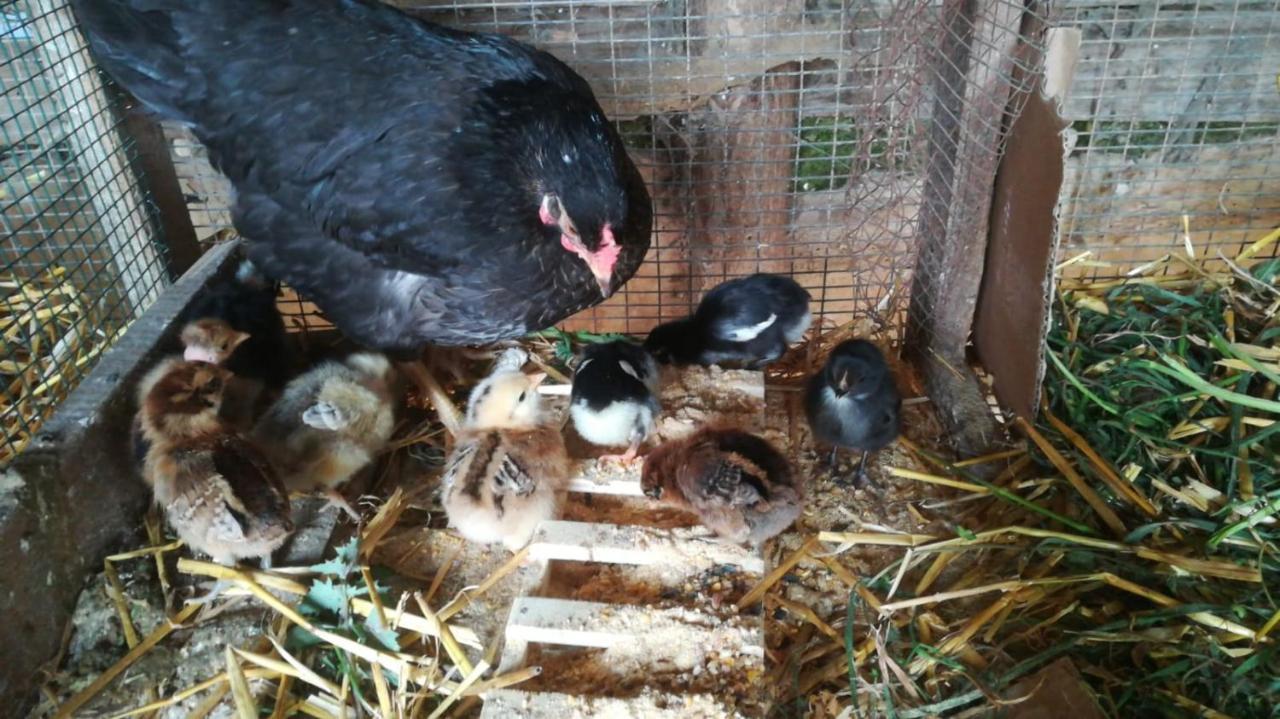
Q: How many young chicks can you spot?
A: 8